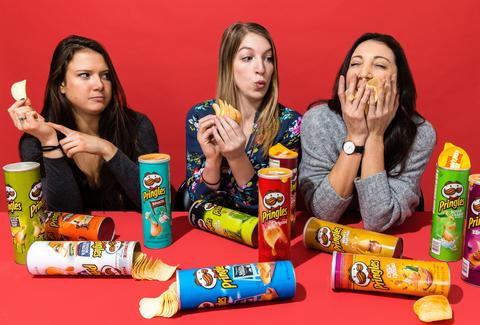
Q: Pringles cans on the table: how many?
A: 12